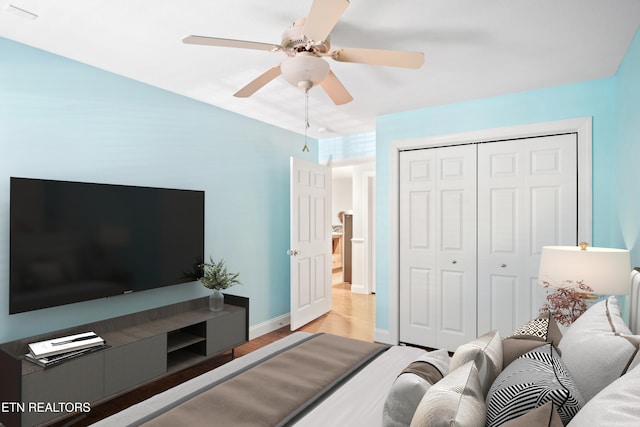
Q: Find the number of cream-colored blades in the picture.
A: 5